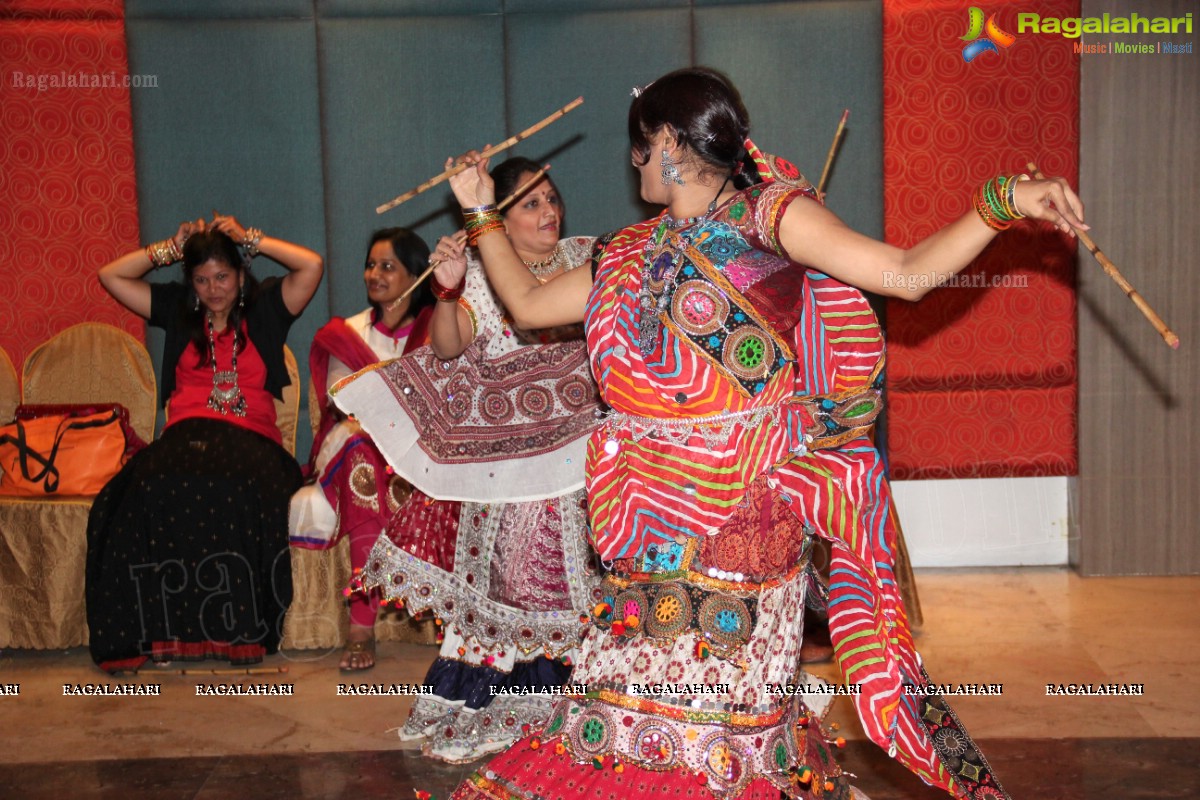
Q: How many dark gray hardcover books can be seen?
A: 0